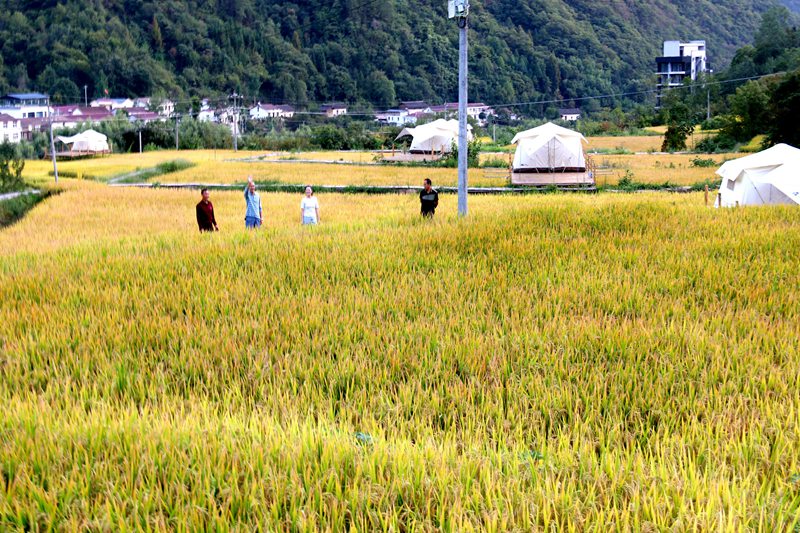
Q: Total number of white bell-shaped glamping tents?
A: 4